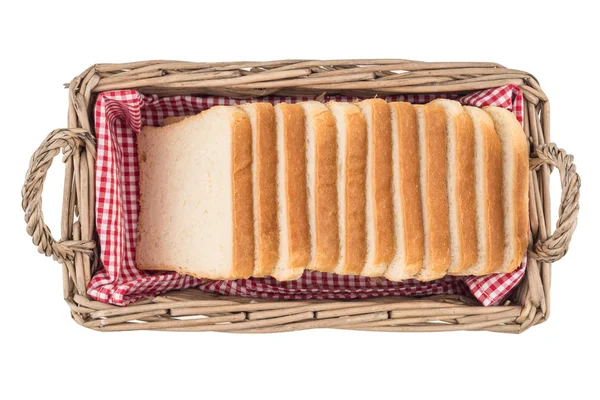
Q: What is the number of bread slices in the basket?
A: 11